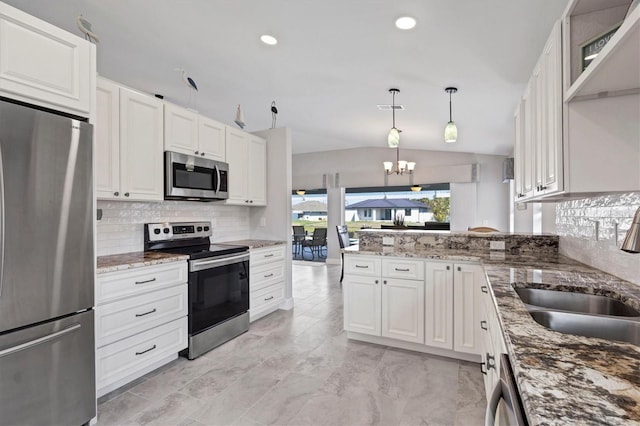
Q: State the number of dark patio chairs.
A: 2